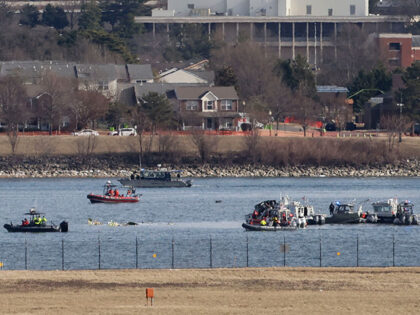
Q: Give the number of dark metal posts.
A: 11